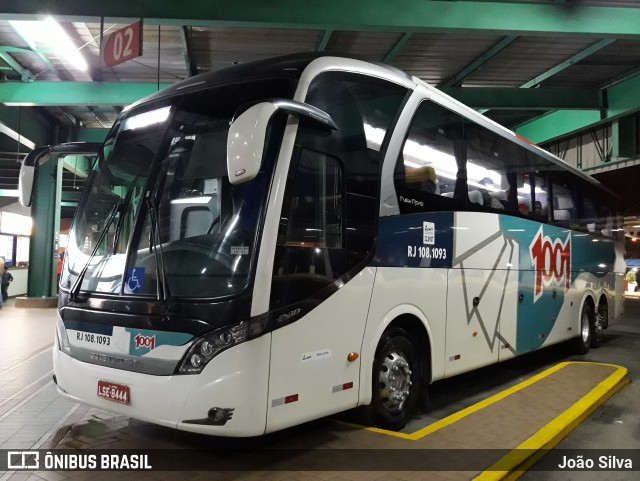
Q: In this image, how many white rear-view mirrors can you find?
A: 2